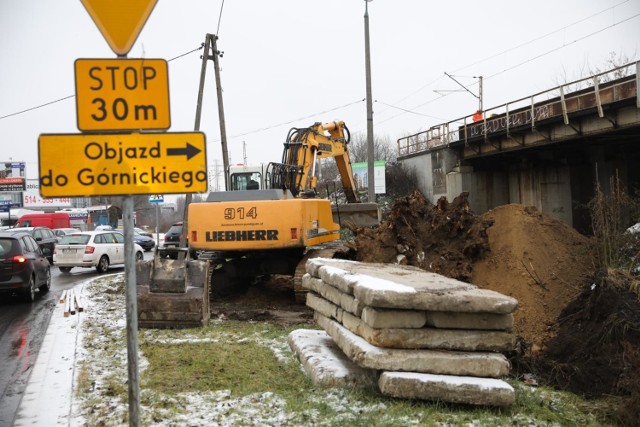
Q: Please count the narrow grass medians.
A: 1